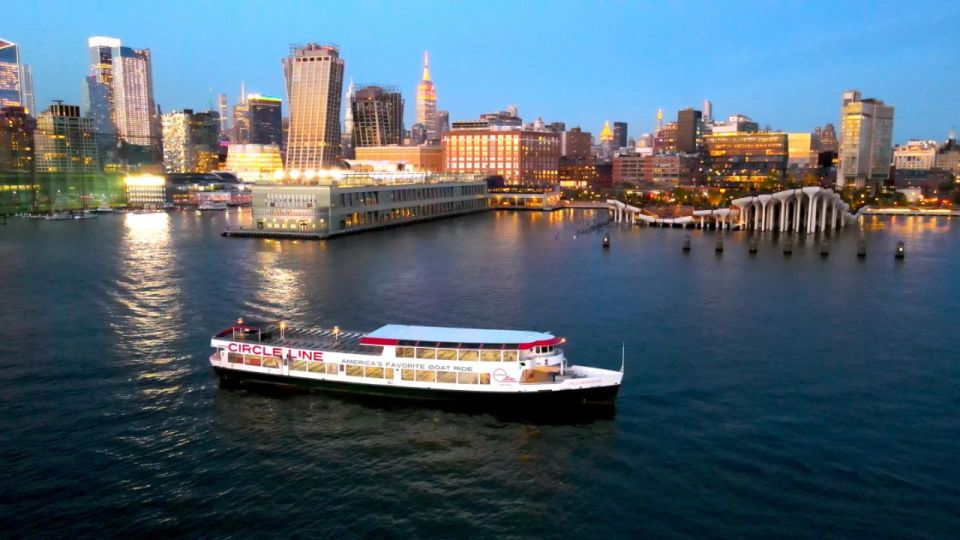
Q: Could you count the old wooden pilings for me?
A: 8